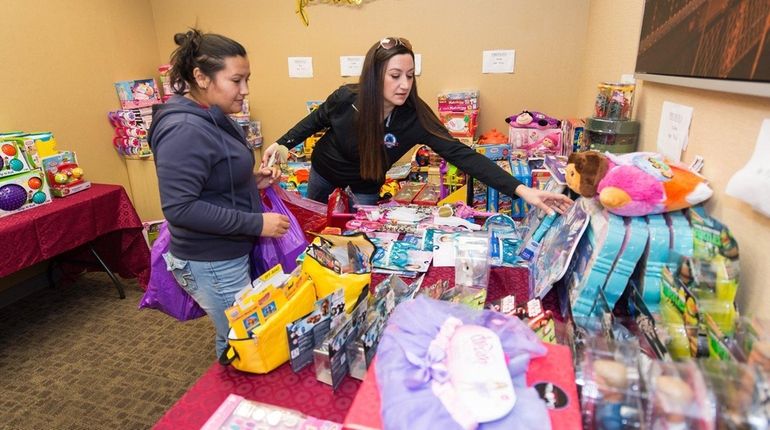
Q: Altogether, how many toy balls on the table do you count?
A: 6